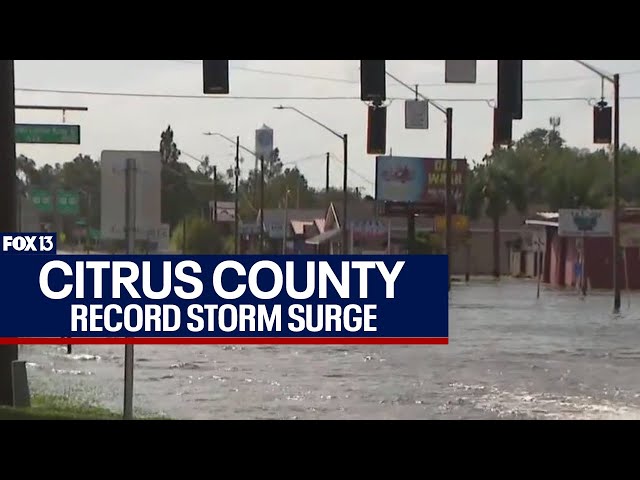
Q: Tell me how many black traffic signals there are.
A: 6